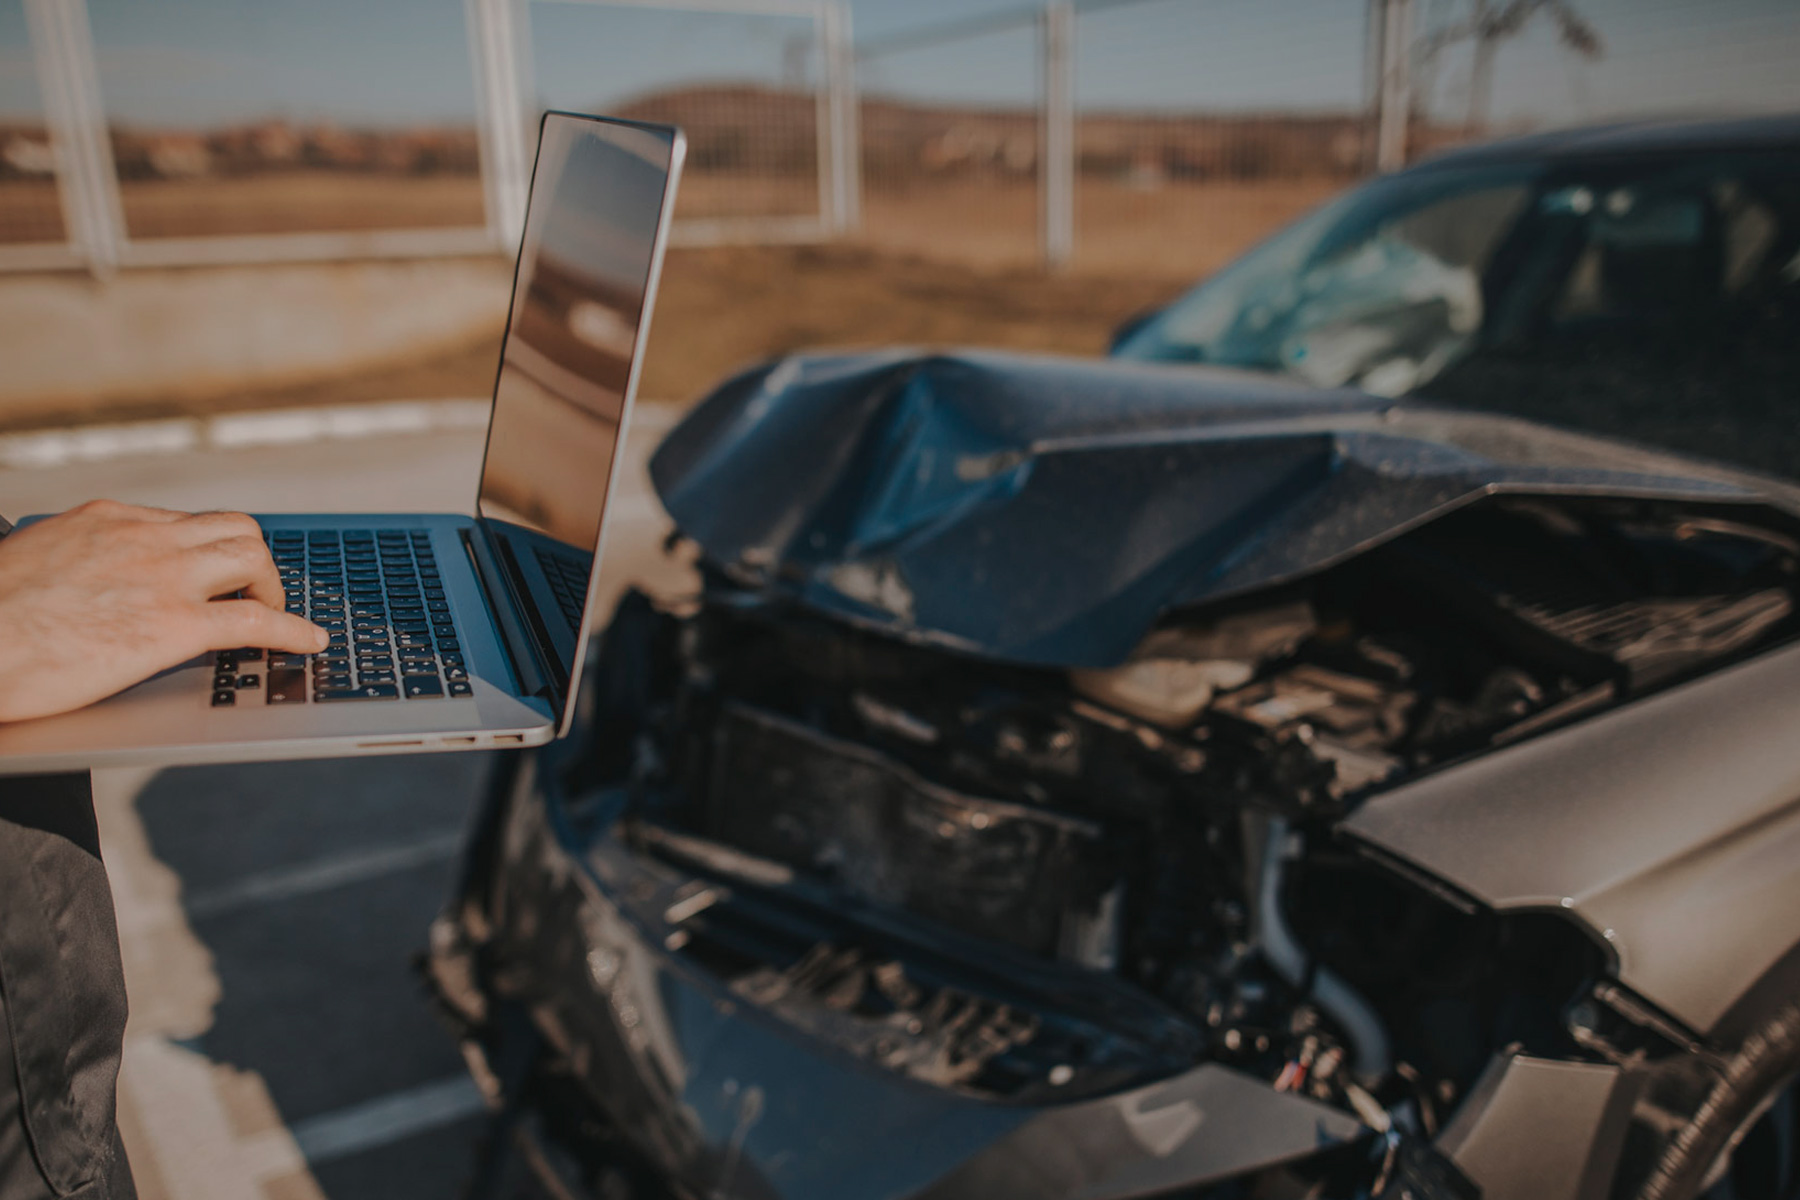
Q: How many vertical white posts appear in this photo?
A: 5